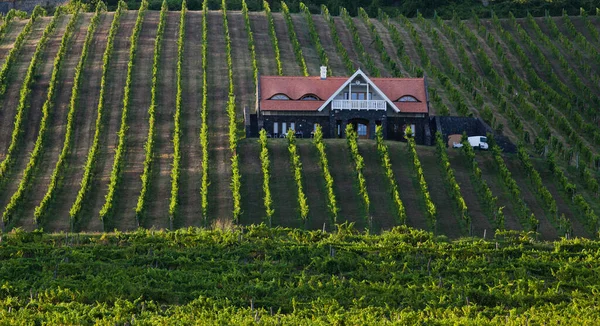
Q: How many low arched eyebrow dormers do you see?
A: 3